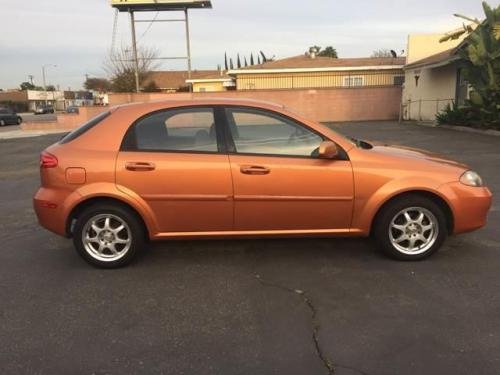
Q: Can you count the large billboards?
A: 1